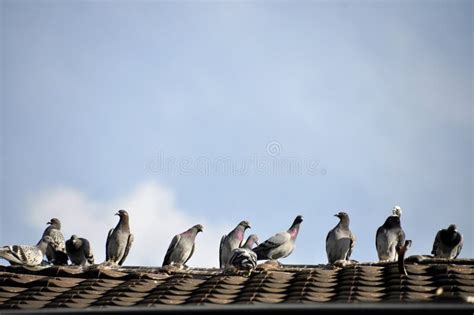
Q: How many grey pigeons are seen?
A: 11